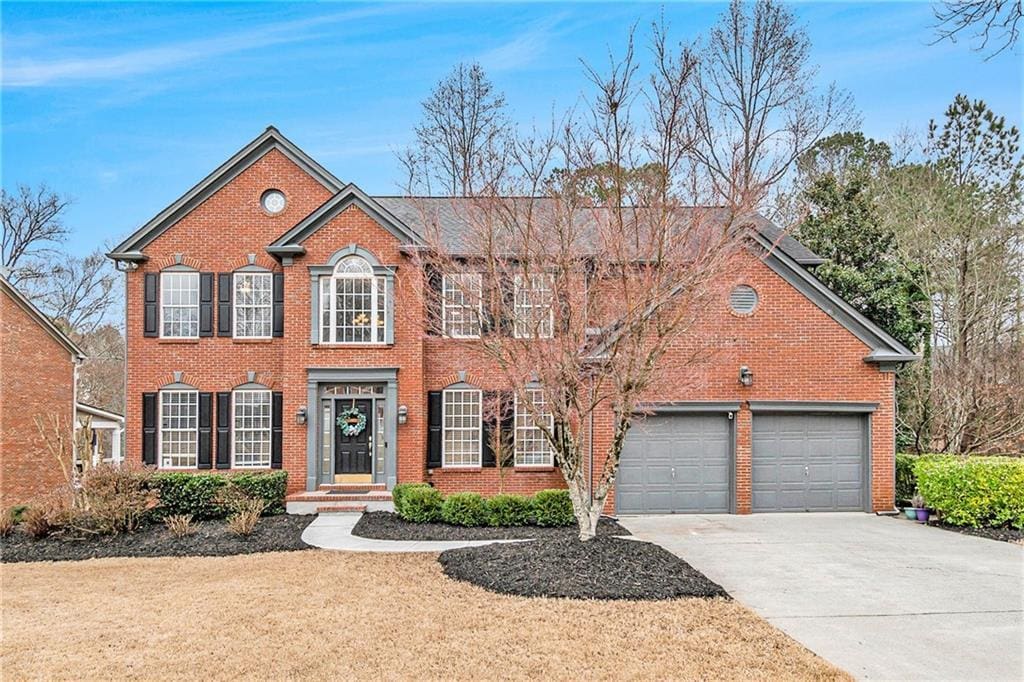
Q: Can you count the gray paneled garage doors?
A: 2